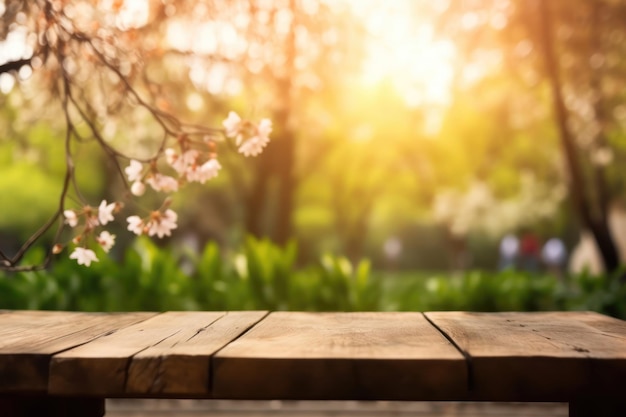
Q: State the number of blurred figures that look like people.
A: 3